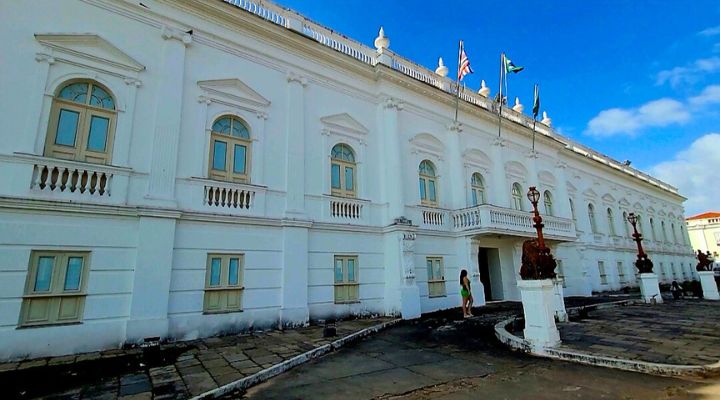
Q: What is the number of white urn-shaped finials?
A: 5